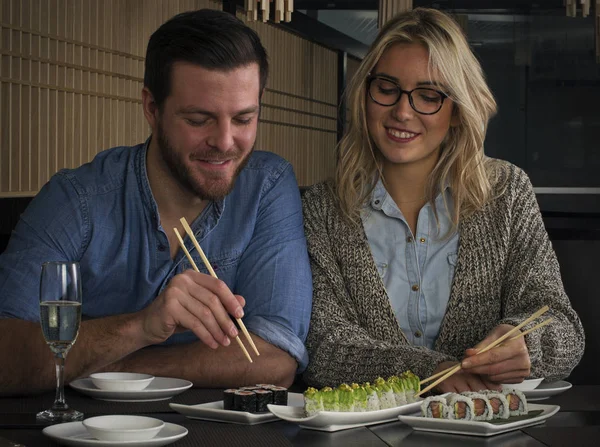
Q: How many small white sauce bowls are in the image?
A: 3